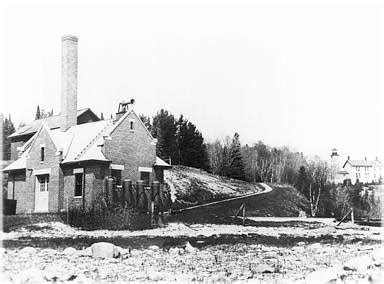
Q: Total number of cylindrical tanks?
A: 4